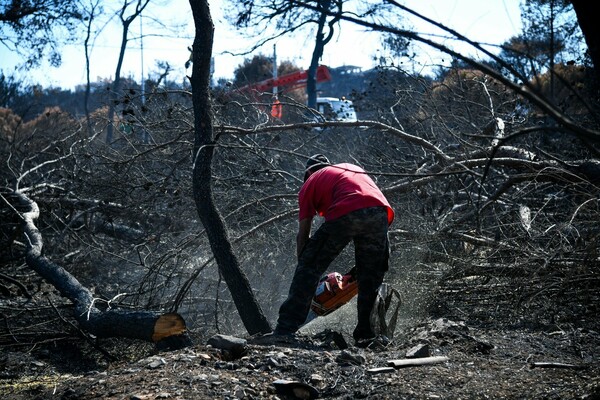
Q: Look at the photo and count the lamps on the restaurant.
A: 0